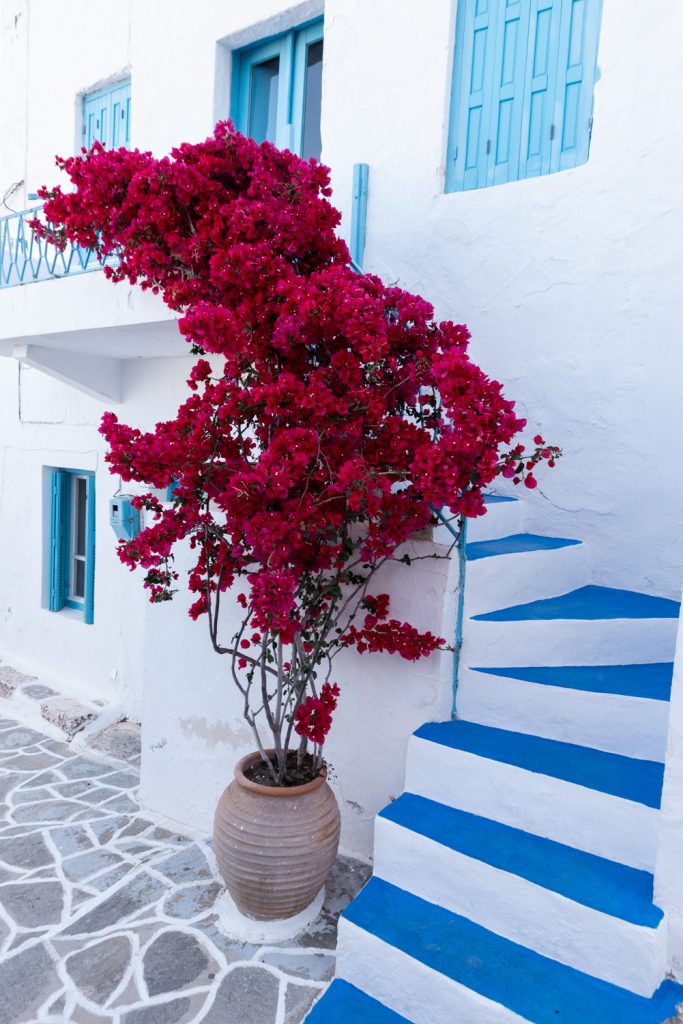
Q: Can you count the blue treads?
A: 8